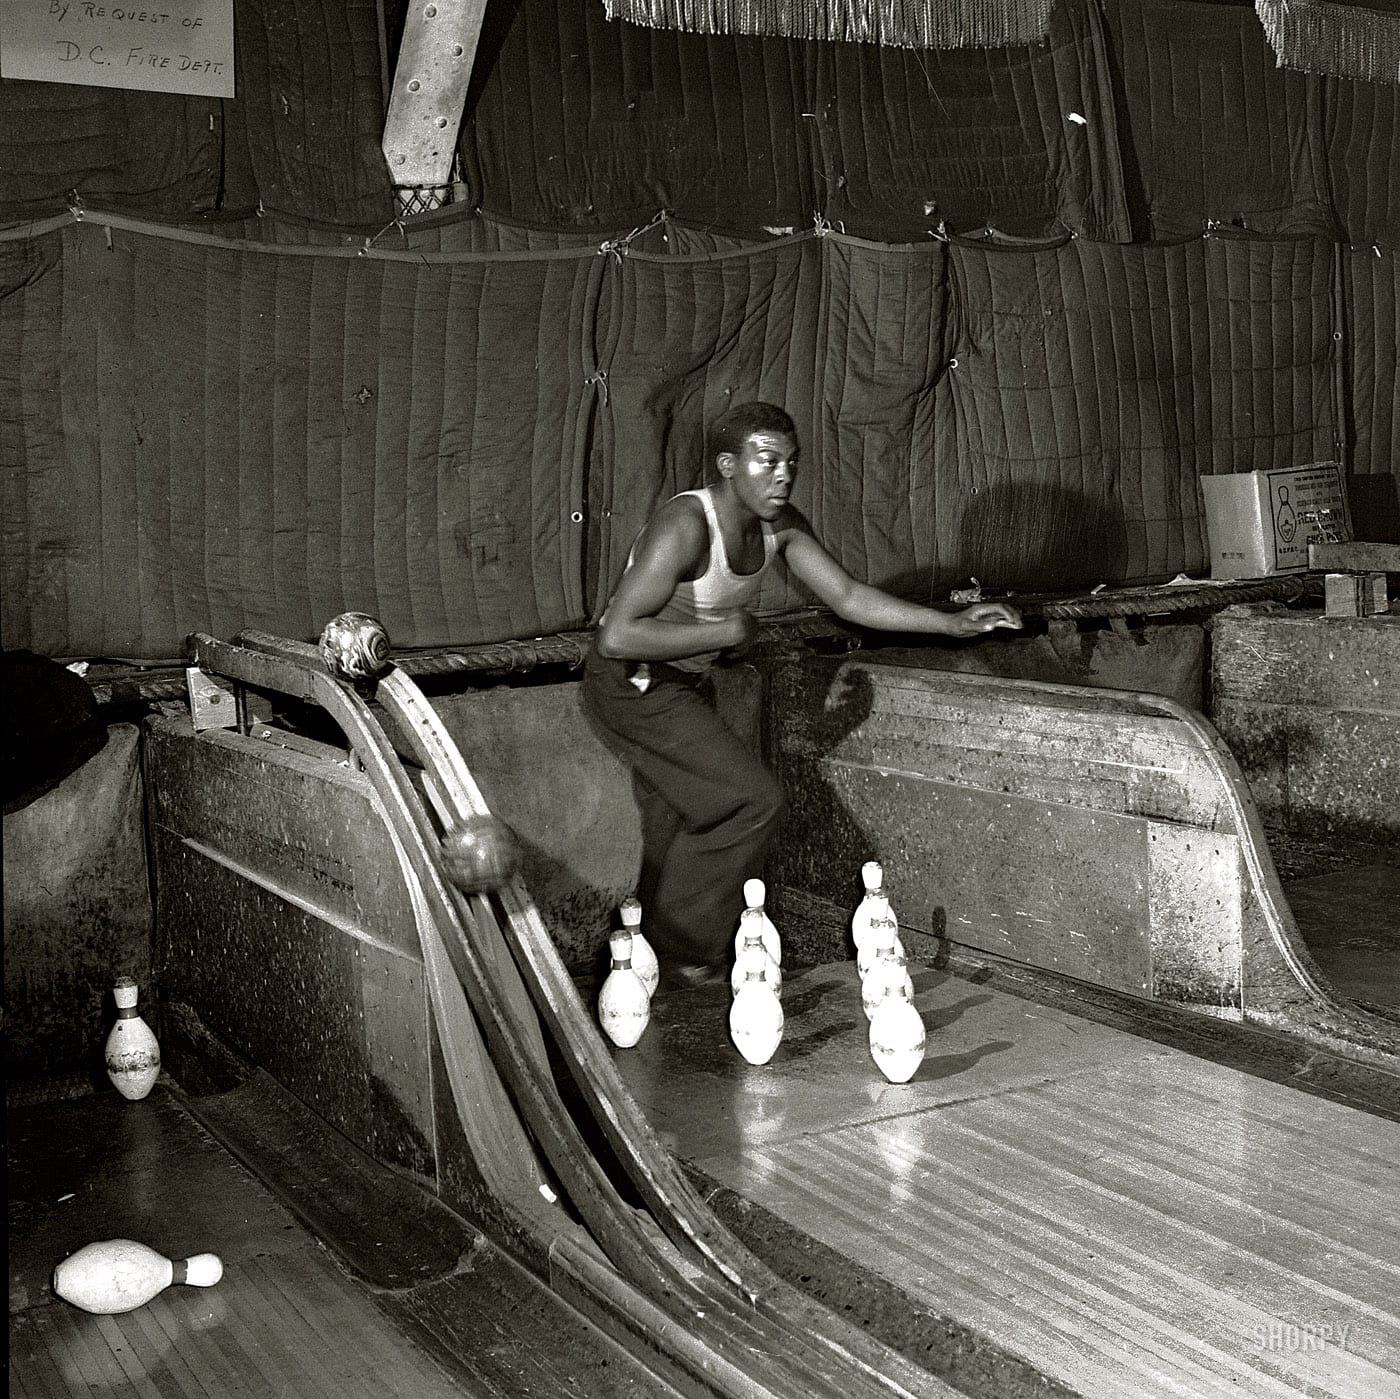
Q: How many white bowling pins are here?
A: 11